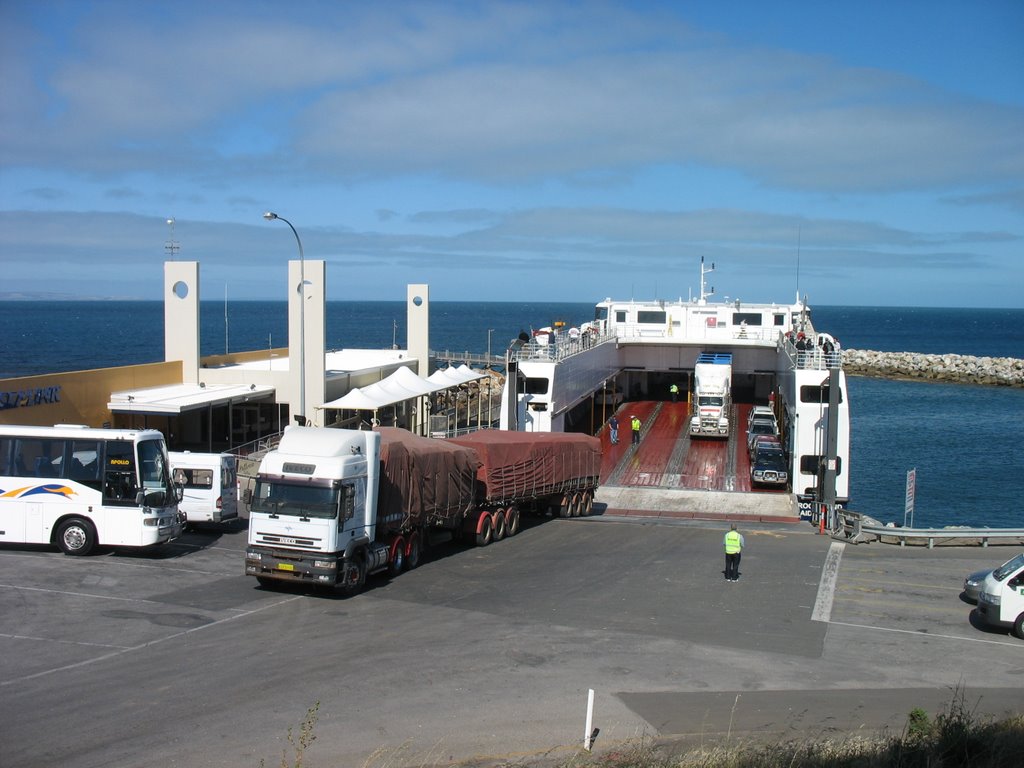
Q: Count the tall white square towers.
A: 3